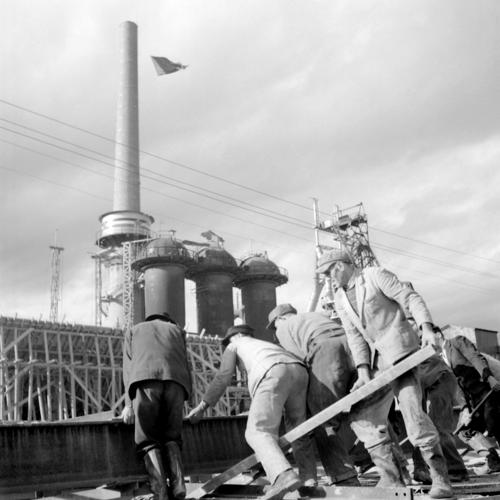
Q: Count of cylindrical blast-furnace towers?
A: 3